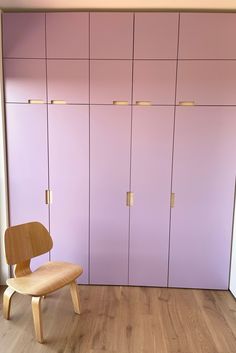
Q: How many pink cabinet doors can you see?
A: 15